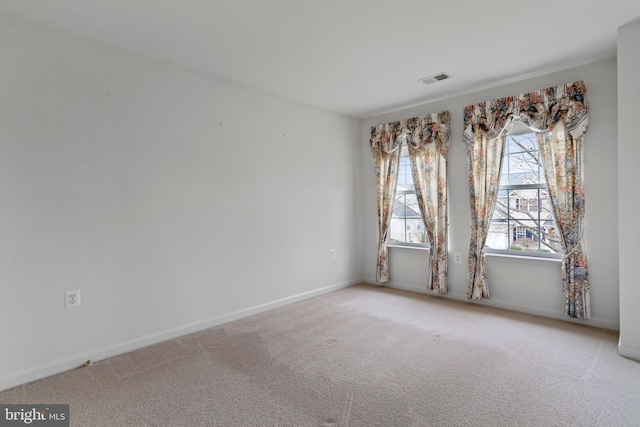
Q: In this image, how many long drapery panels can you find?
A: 4